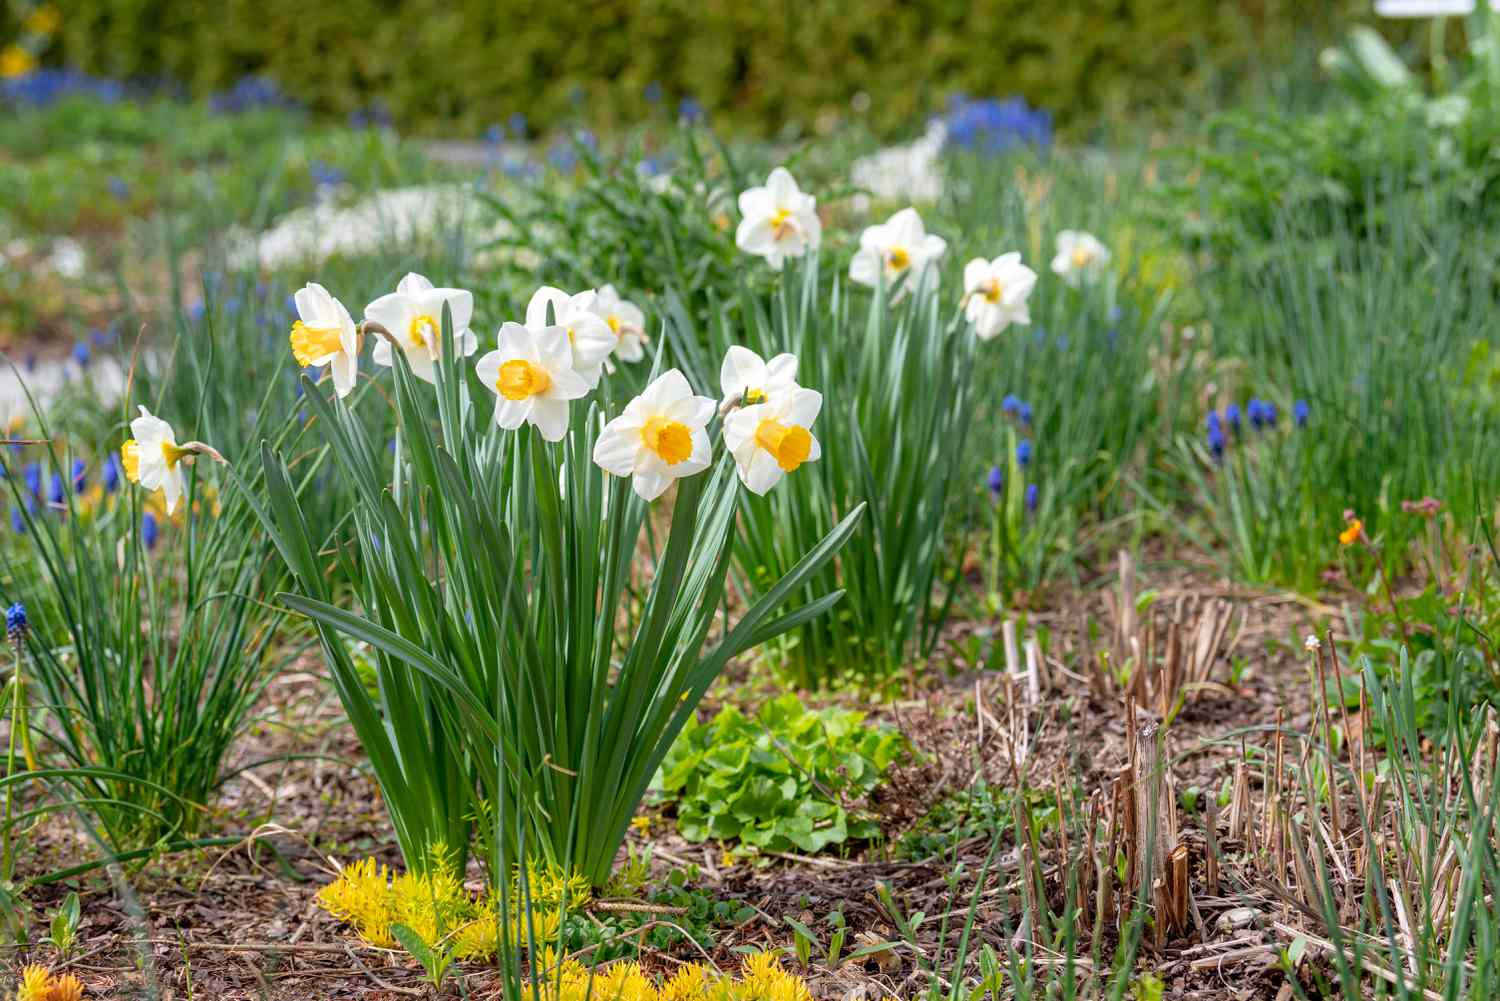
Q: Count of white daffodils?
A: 13